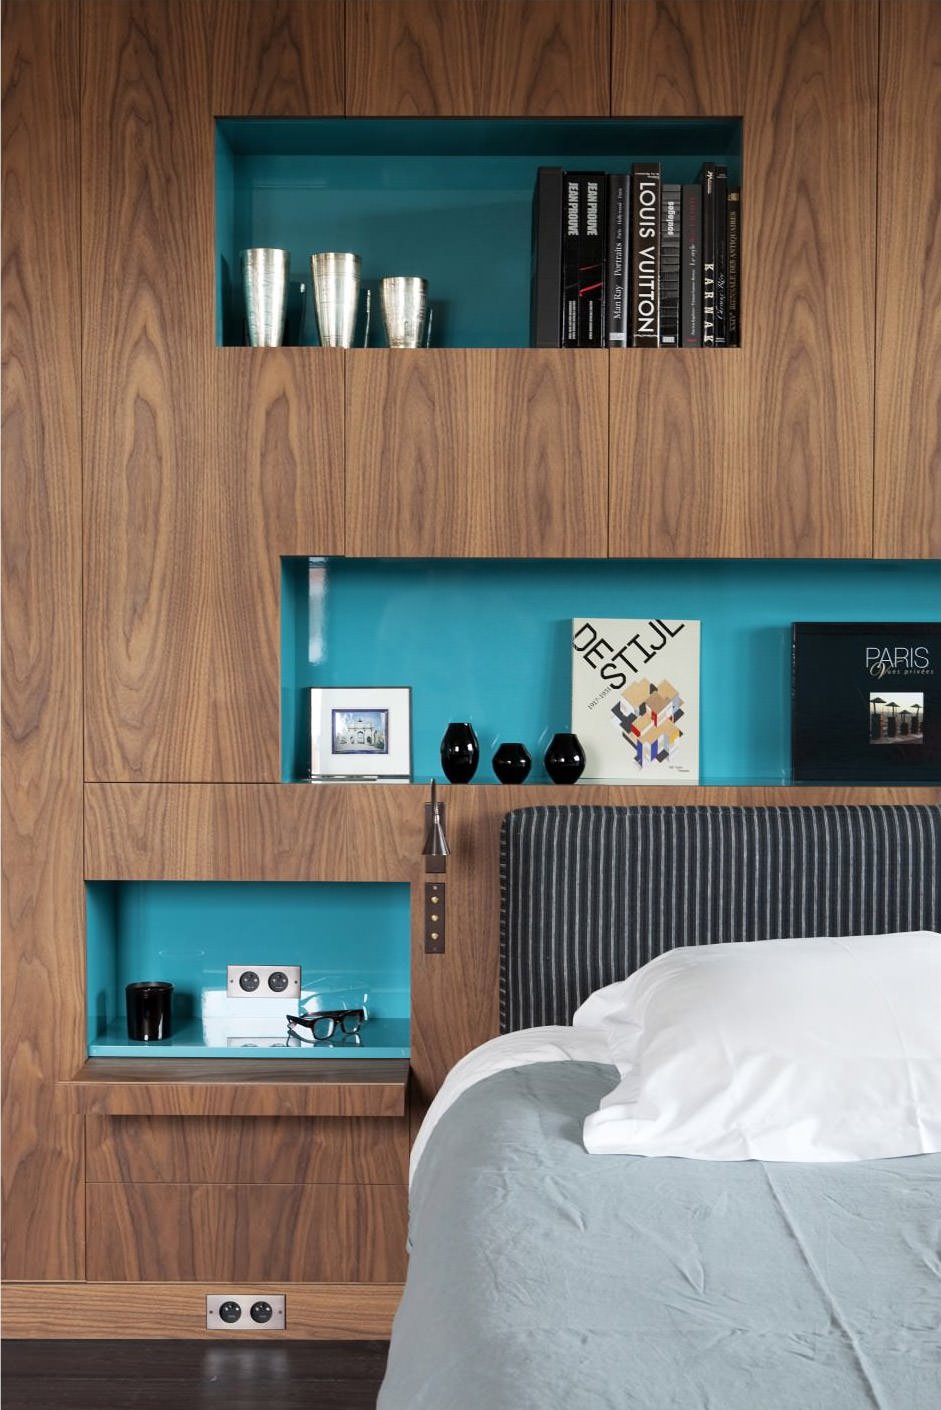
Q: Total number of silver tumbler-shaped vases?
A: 3